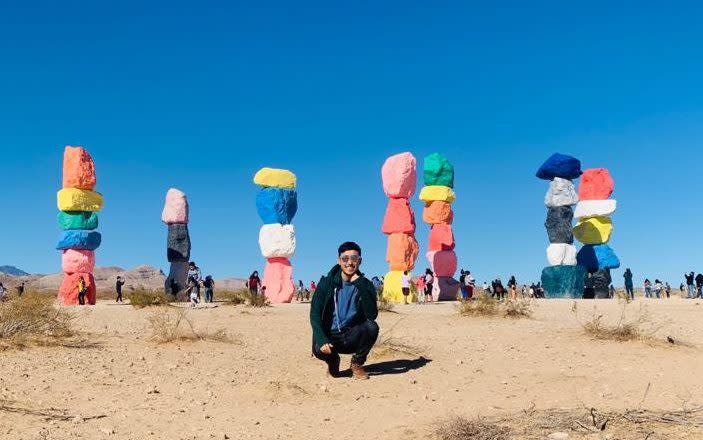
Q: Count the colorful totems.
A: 7